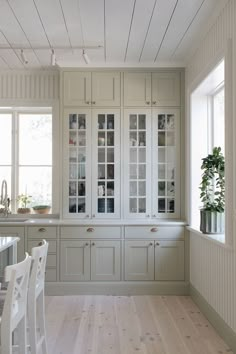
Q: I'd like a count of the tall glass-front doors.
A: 4